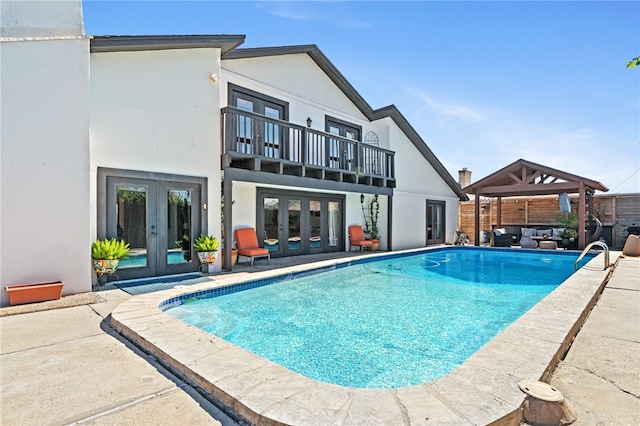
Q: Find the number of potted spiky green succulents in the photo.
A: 2